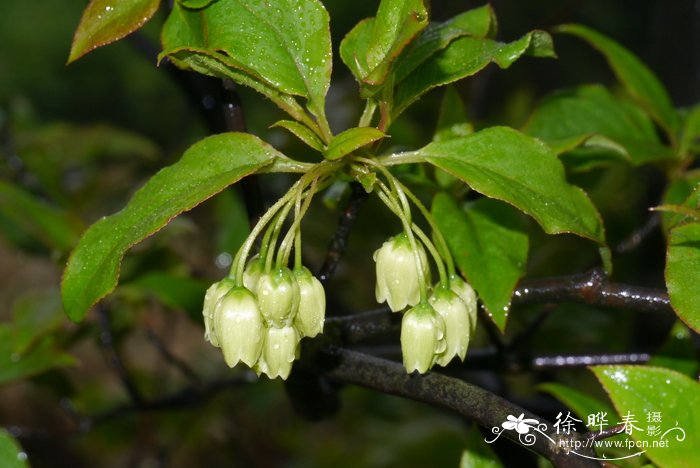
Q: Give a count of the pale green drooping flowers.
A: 10